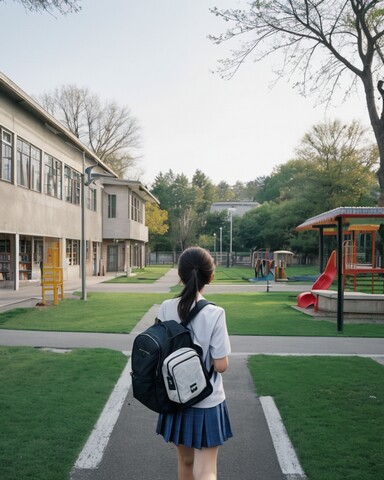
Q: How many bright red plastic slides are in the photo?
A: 1